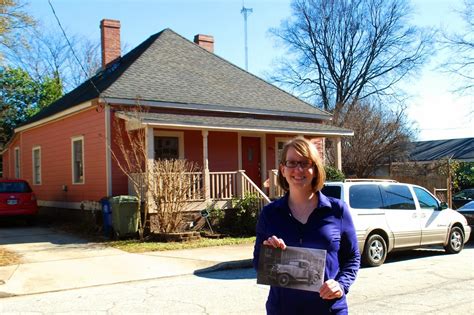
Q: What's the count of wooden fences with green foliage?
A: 1